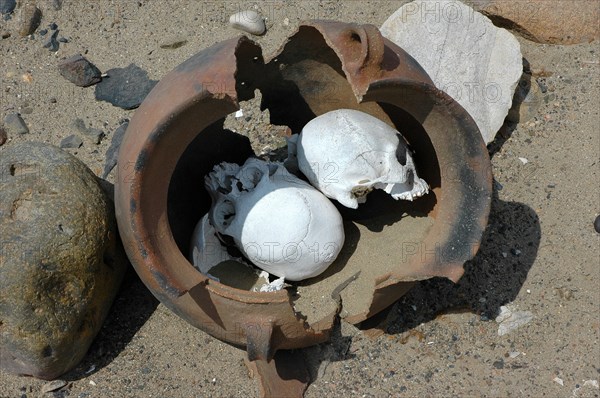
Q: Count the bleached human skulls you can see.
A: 2